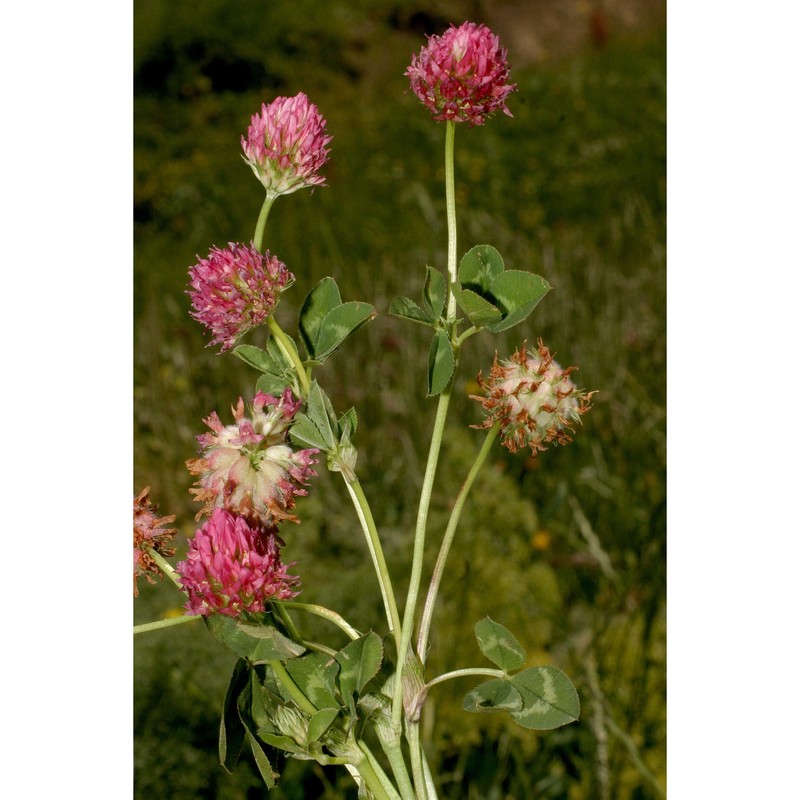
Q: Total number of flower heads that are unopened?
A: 1